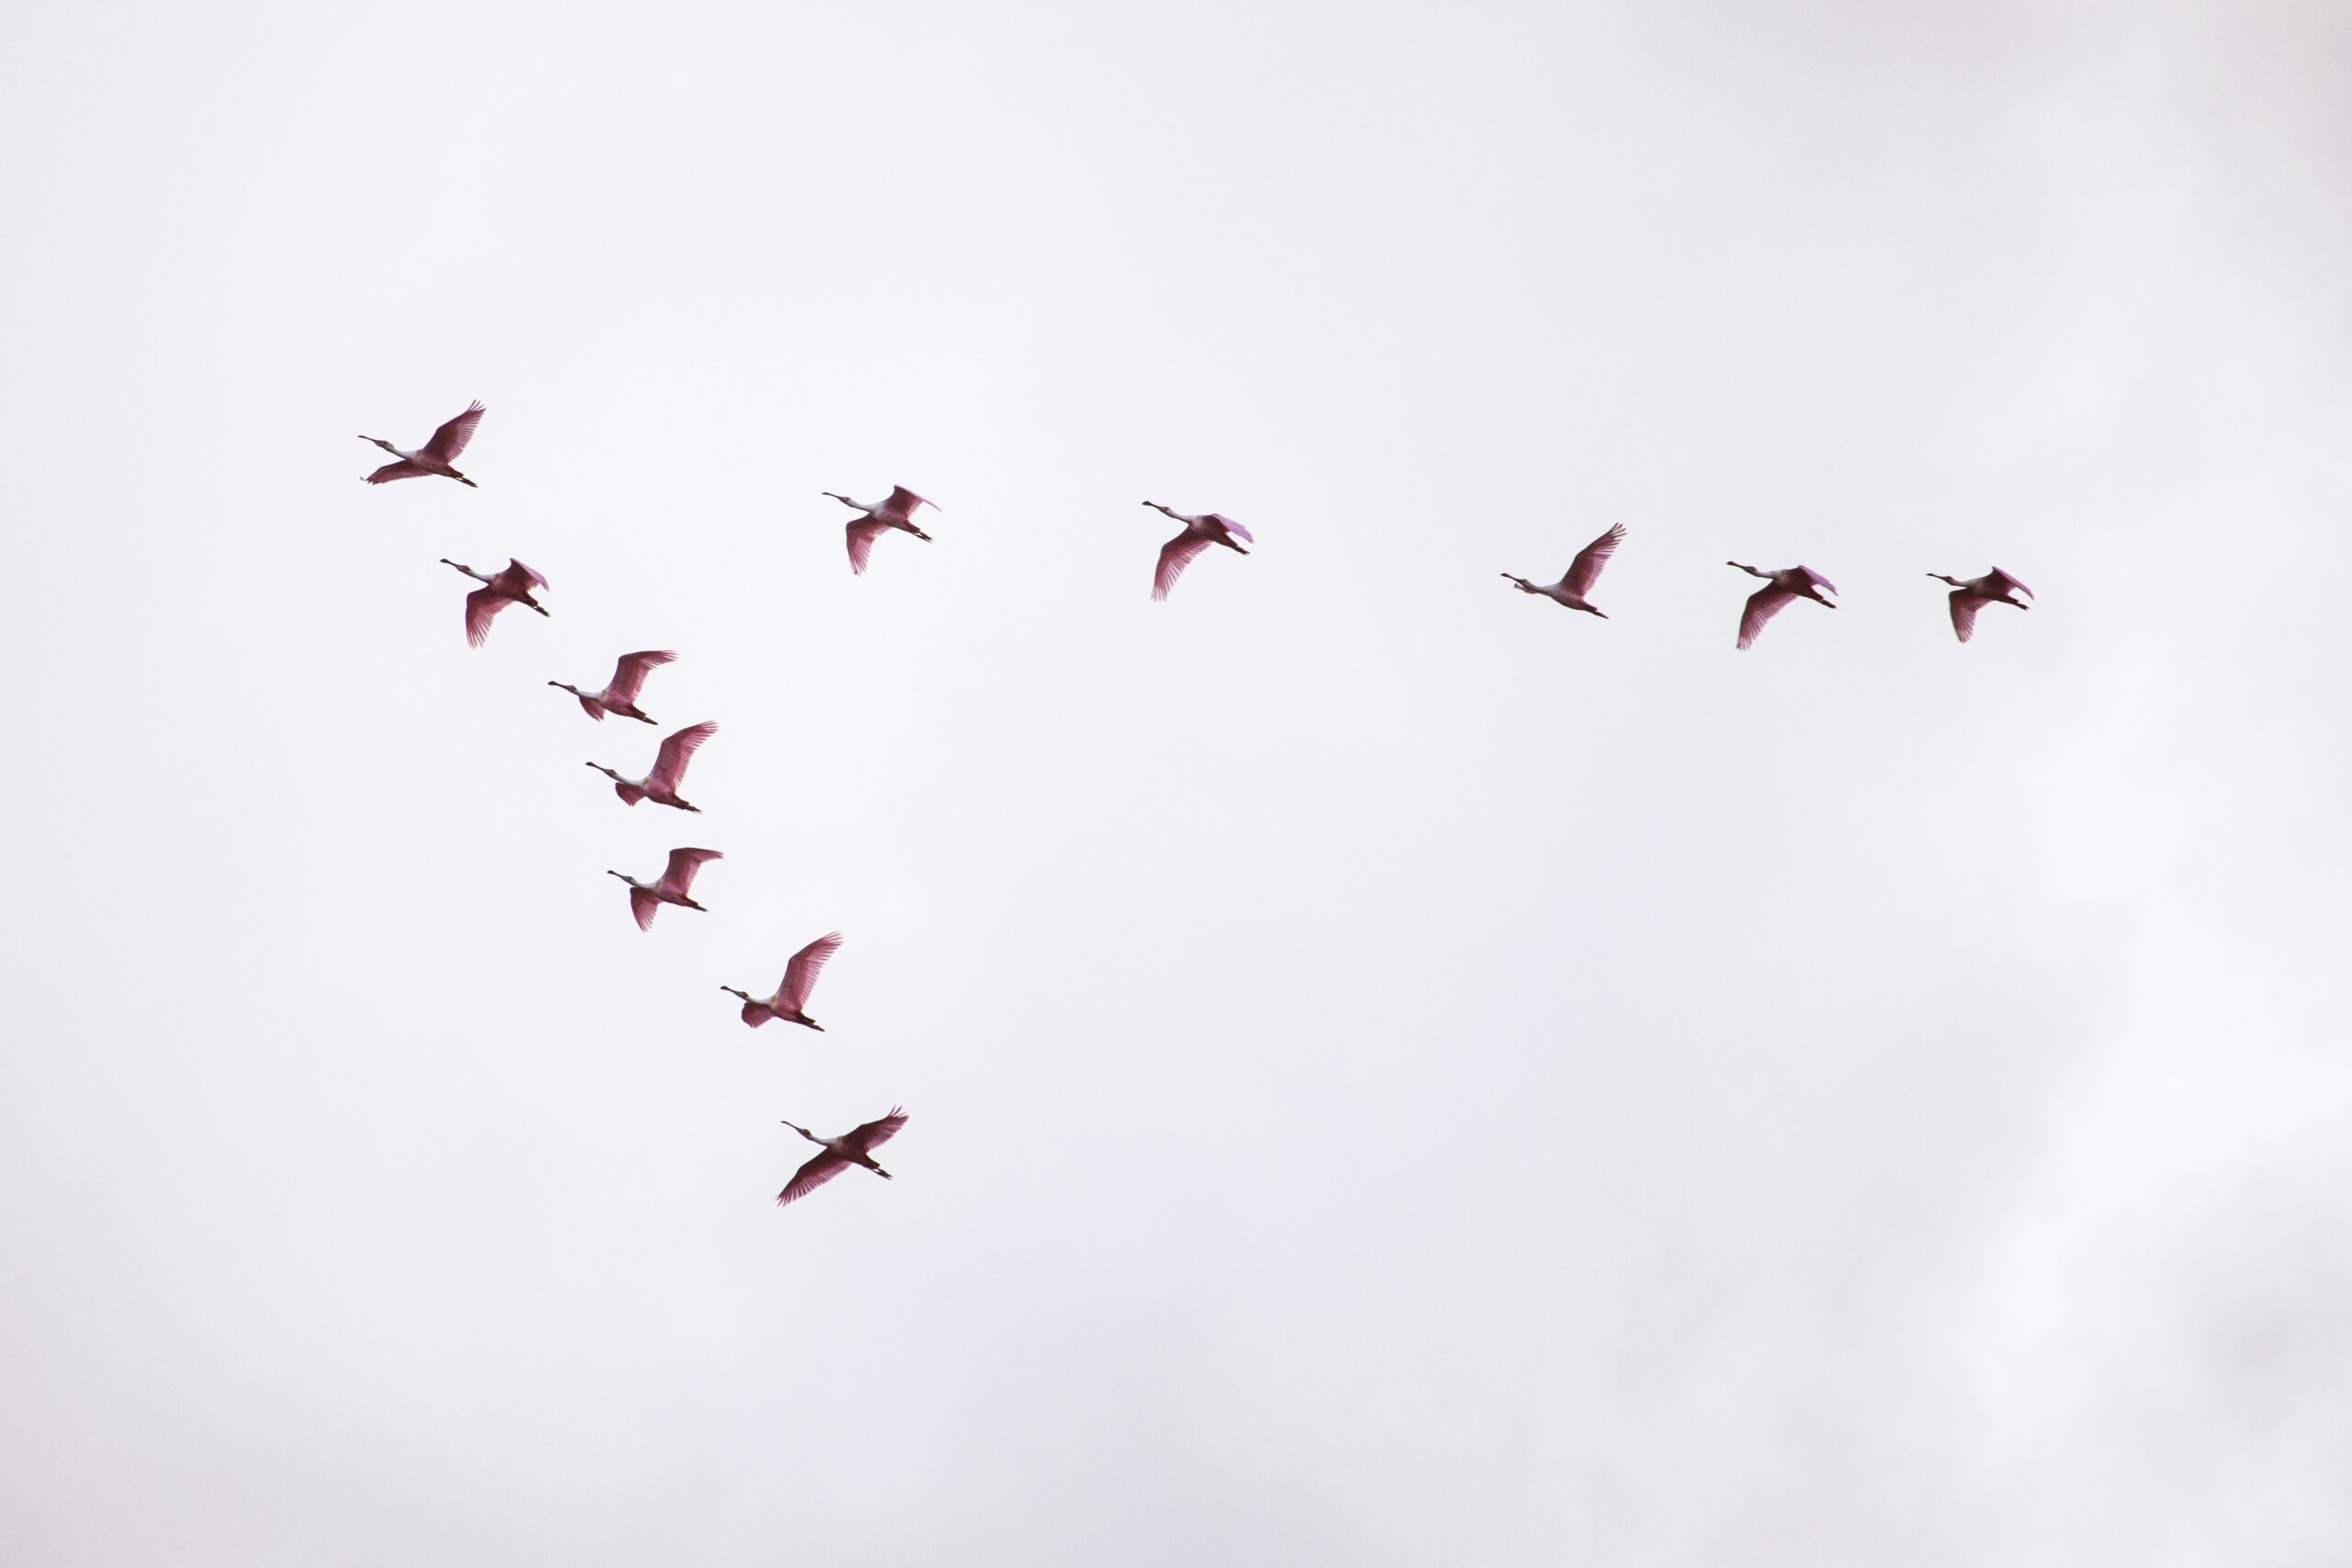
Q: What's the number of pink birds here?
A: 12